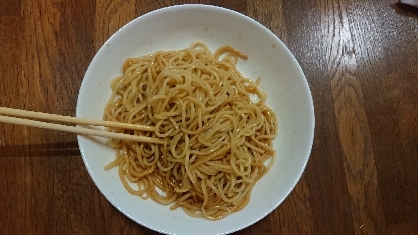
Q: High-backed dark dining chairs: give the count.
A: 0